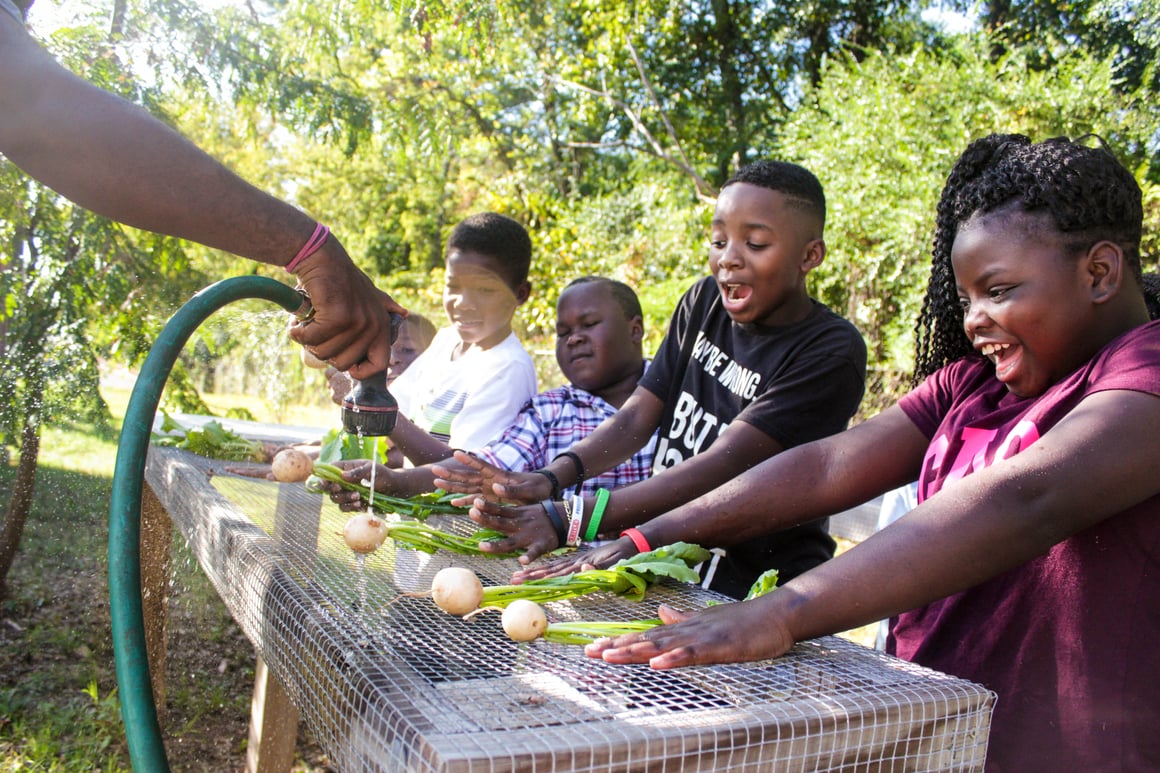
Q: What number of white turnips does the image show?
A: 4